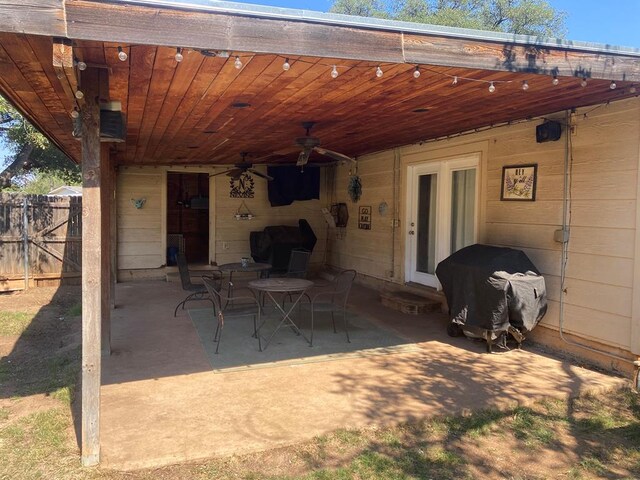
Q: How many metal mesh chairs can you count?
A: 4